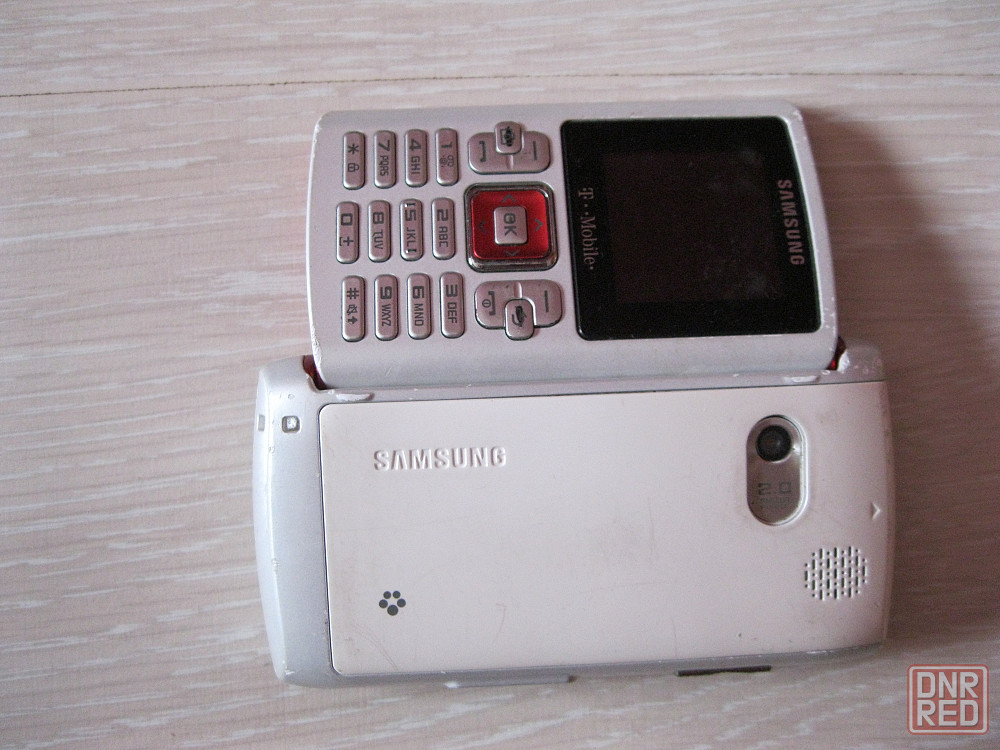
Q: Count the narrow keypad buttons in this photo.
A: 12